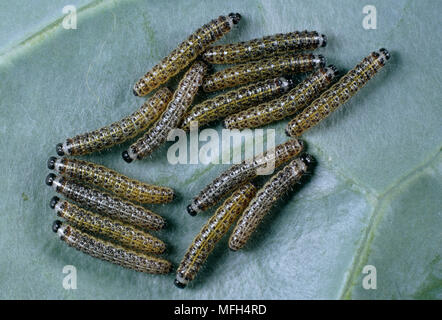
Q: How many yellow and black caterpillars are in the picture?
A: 15